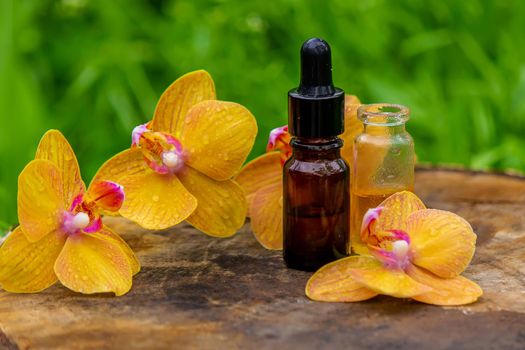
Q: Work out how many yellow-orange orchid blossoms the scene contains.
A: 4